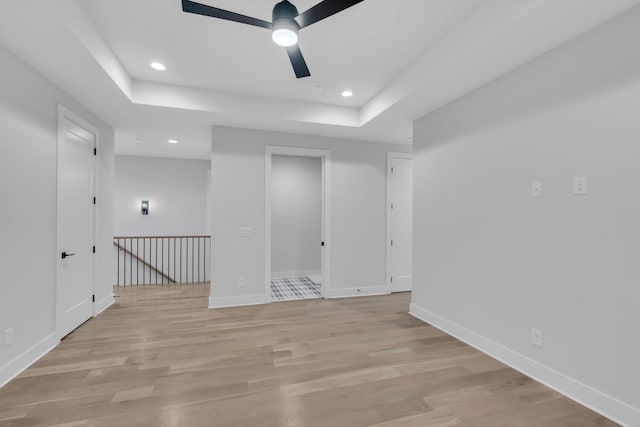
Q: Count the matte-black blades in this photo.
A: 3